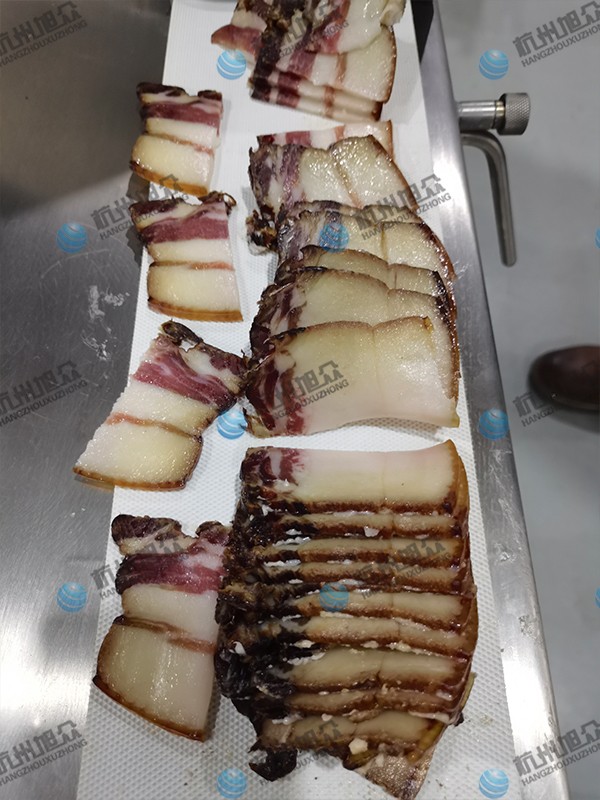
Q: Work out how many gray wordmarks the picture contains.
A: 13